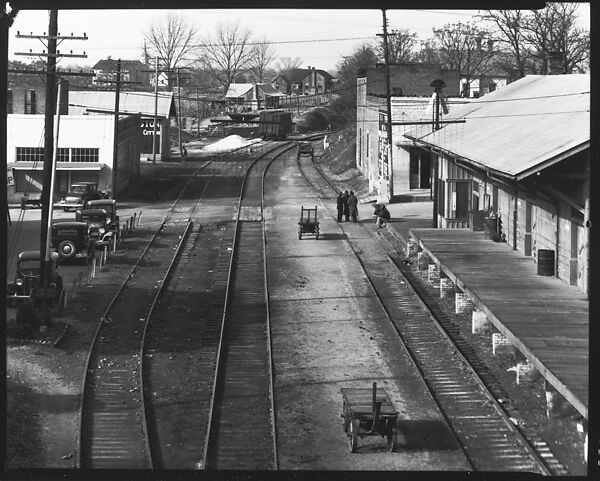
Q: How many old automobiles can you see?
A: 5